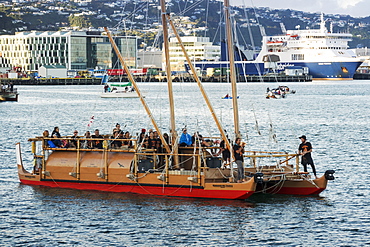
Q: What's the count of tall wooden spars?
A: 4